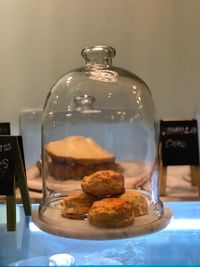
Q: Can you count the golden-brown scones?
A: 4